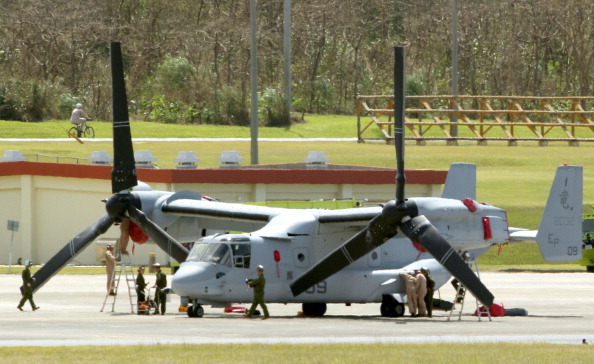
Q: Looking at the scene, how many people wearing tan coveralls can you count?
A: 4